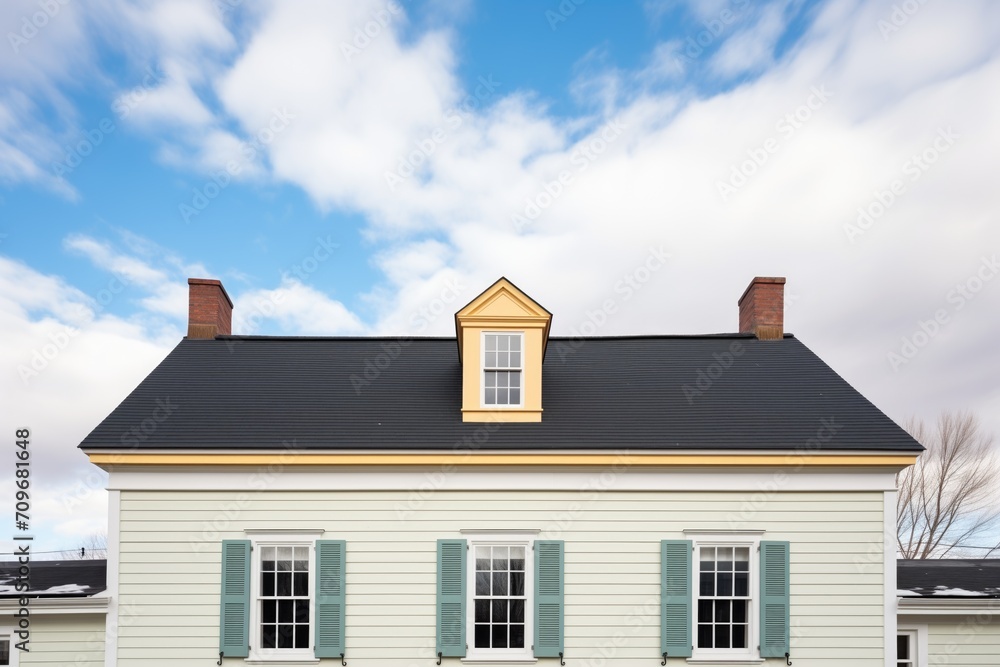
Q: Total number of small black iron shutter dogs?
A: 6